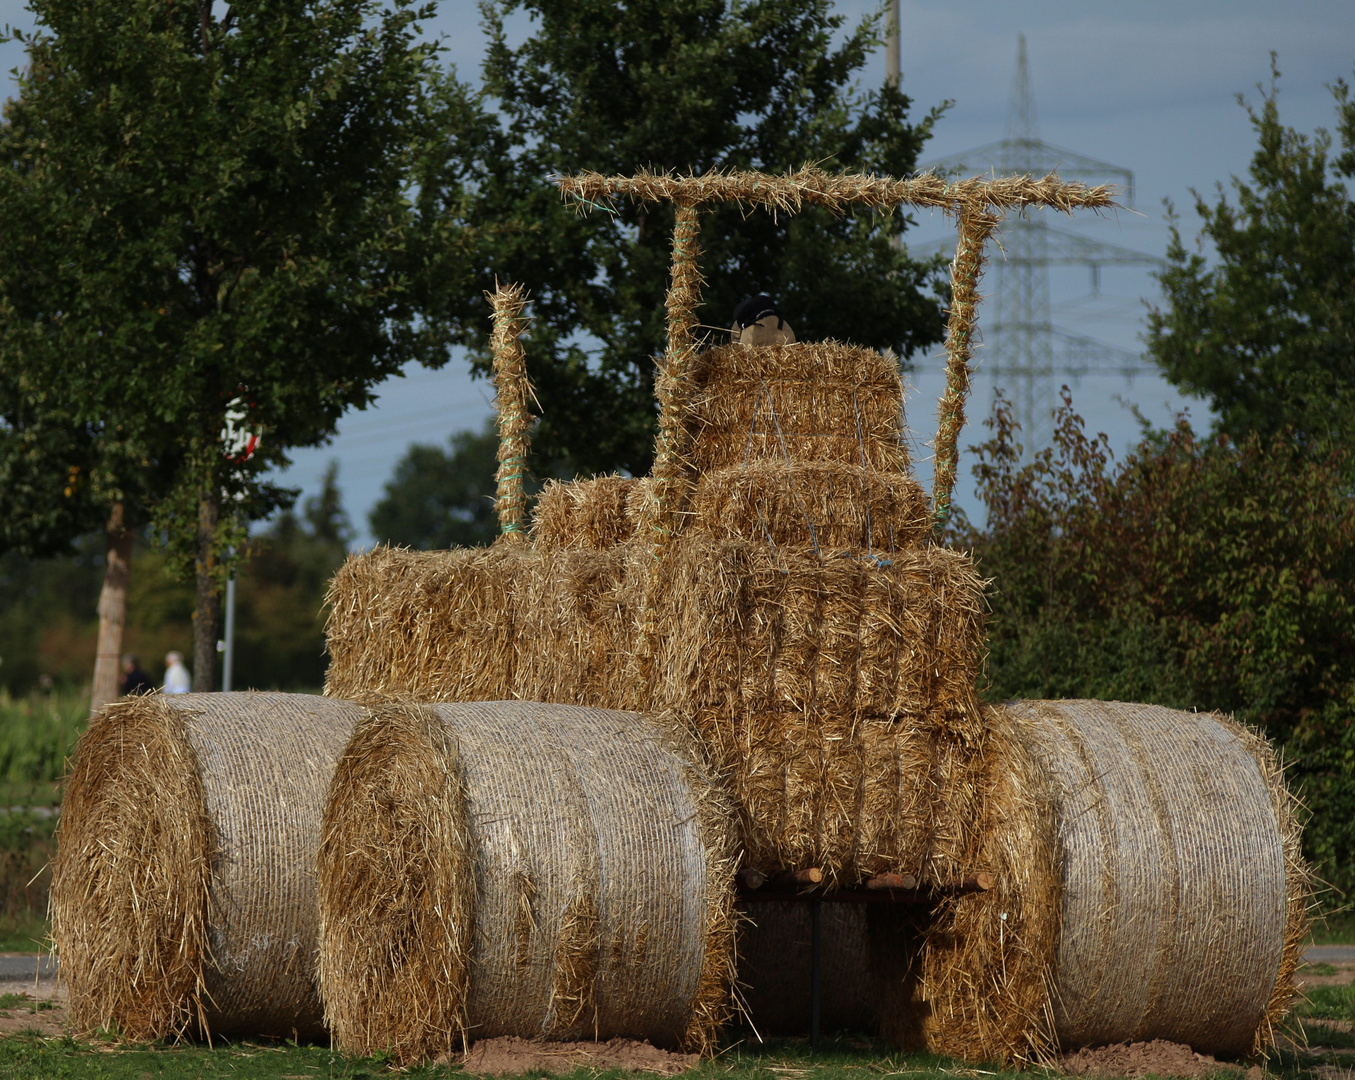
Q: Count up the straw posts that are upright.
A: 3